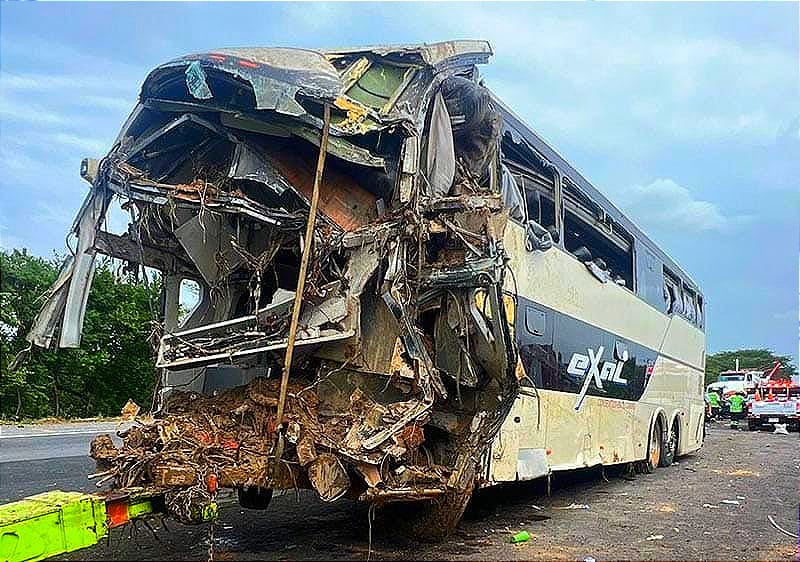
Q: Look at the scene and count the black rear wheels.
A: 2